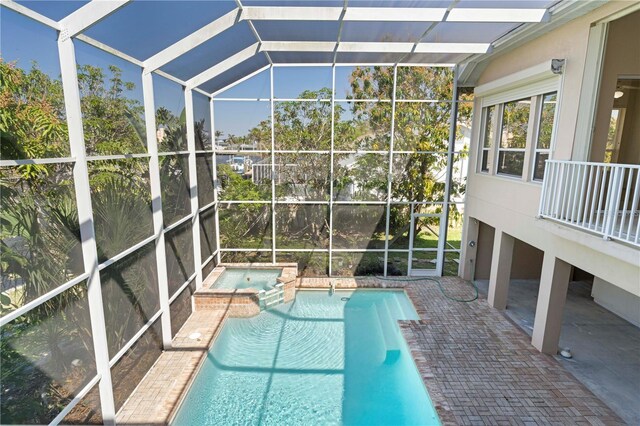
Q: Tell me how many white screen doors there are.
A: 1